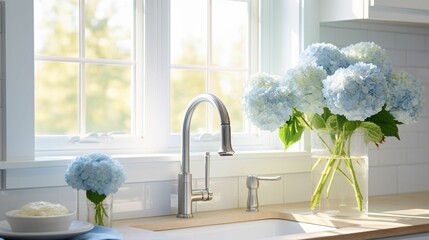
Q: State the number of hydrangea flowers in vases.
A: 7